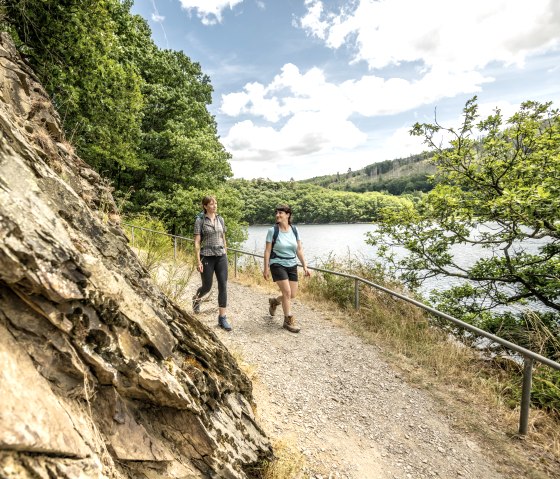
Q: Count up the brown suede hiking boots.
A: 2